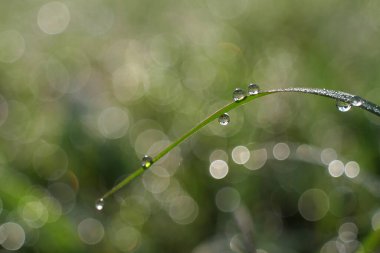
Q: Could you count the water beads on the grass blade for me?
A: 7